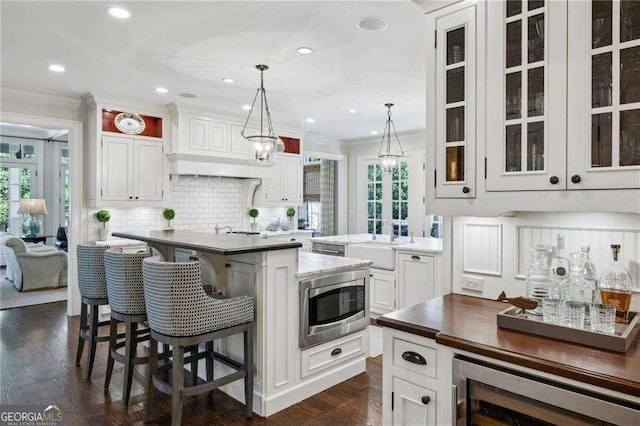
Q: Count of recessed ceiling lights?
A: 9